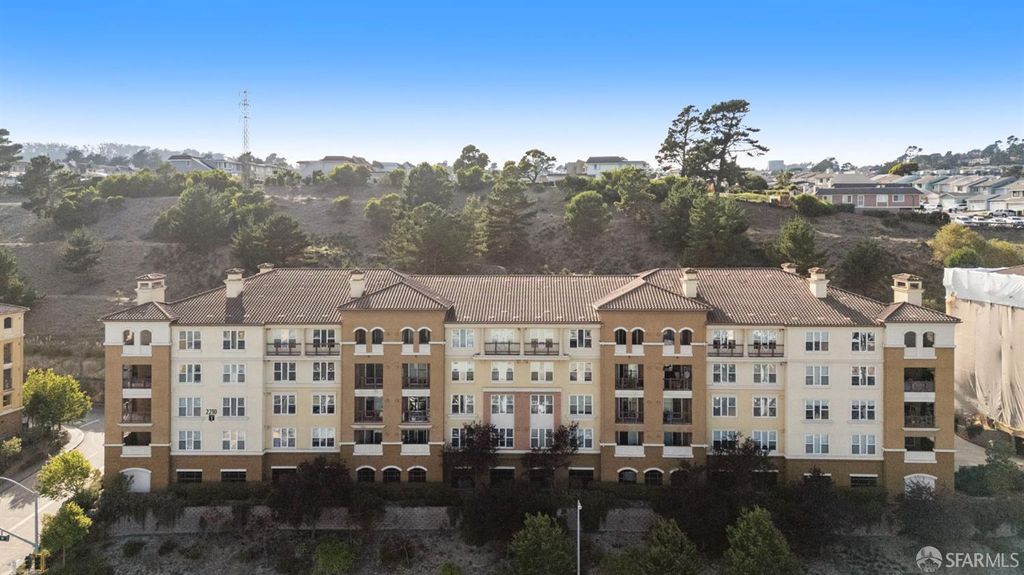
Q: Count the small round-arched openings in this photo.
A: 12